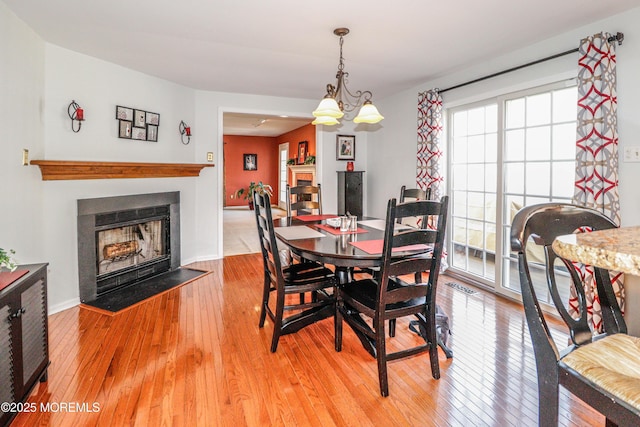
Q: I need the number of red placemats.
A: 3